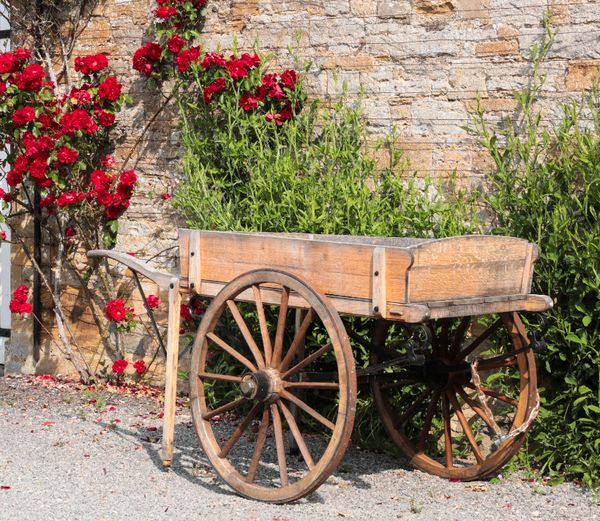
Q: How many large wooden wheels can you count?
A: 2